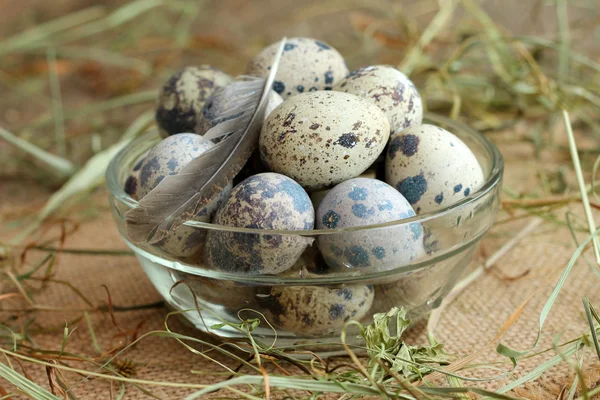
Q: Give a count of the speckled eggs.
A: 10